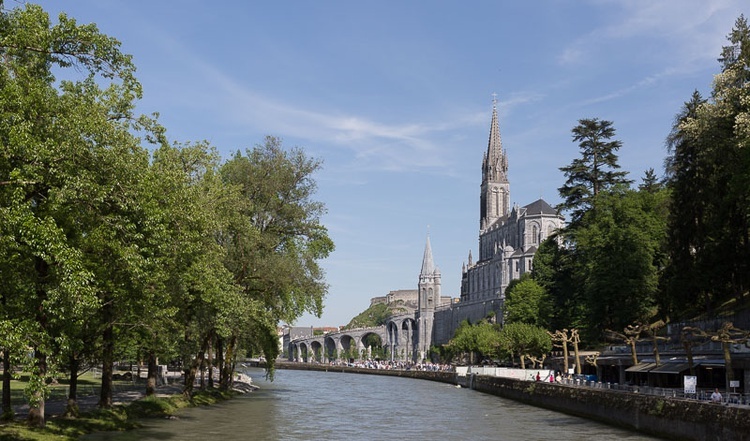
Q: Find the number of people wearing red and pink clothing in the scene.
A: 2